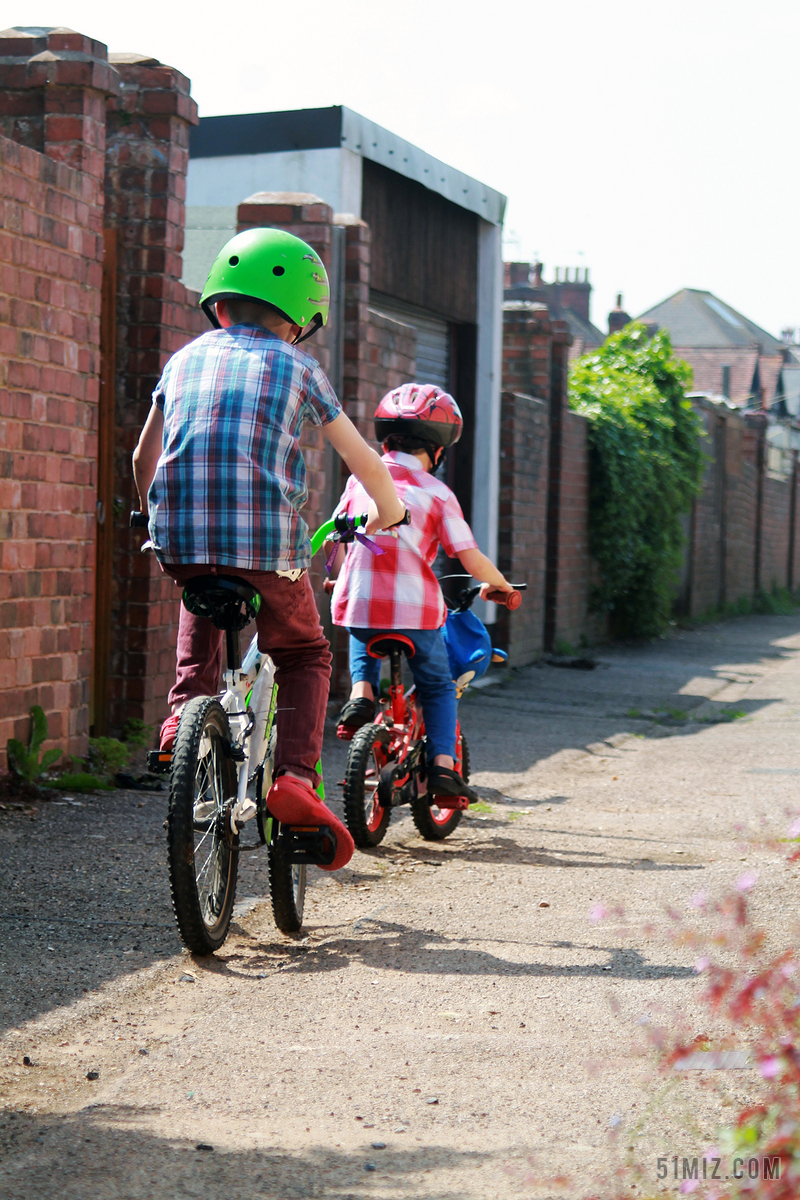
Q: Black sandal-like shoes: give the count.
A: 2